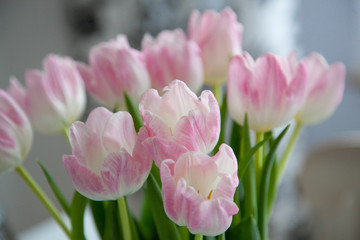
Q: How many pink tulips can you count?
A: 10